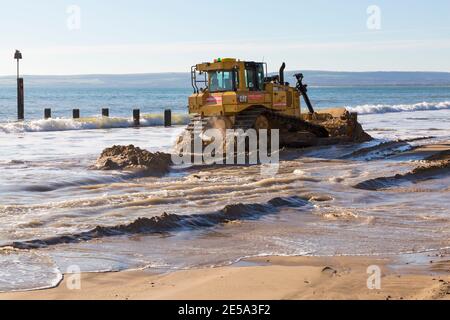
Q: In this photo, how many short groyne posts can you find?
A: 5